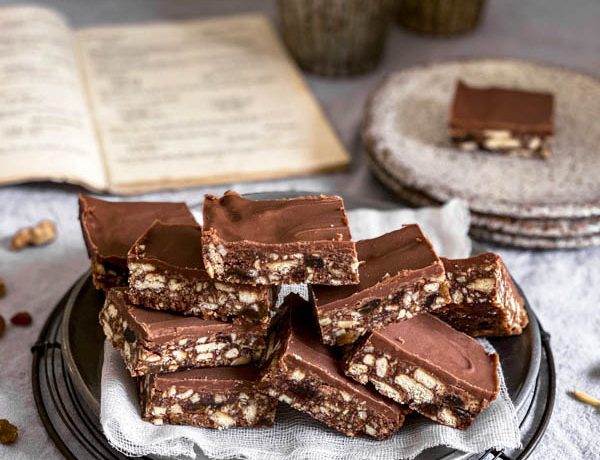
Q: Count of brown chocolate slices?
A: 10